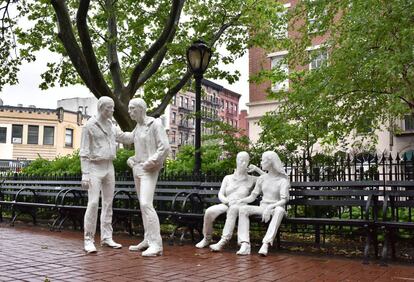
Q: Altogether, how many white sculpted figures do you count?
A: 4